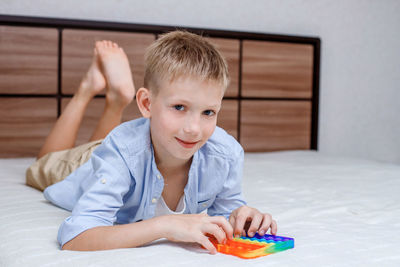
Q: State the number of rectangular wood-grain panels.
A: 8